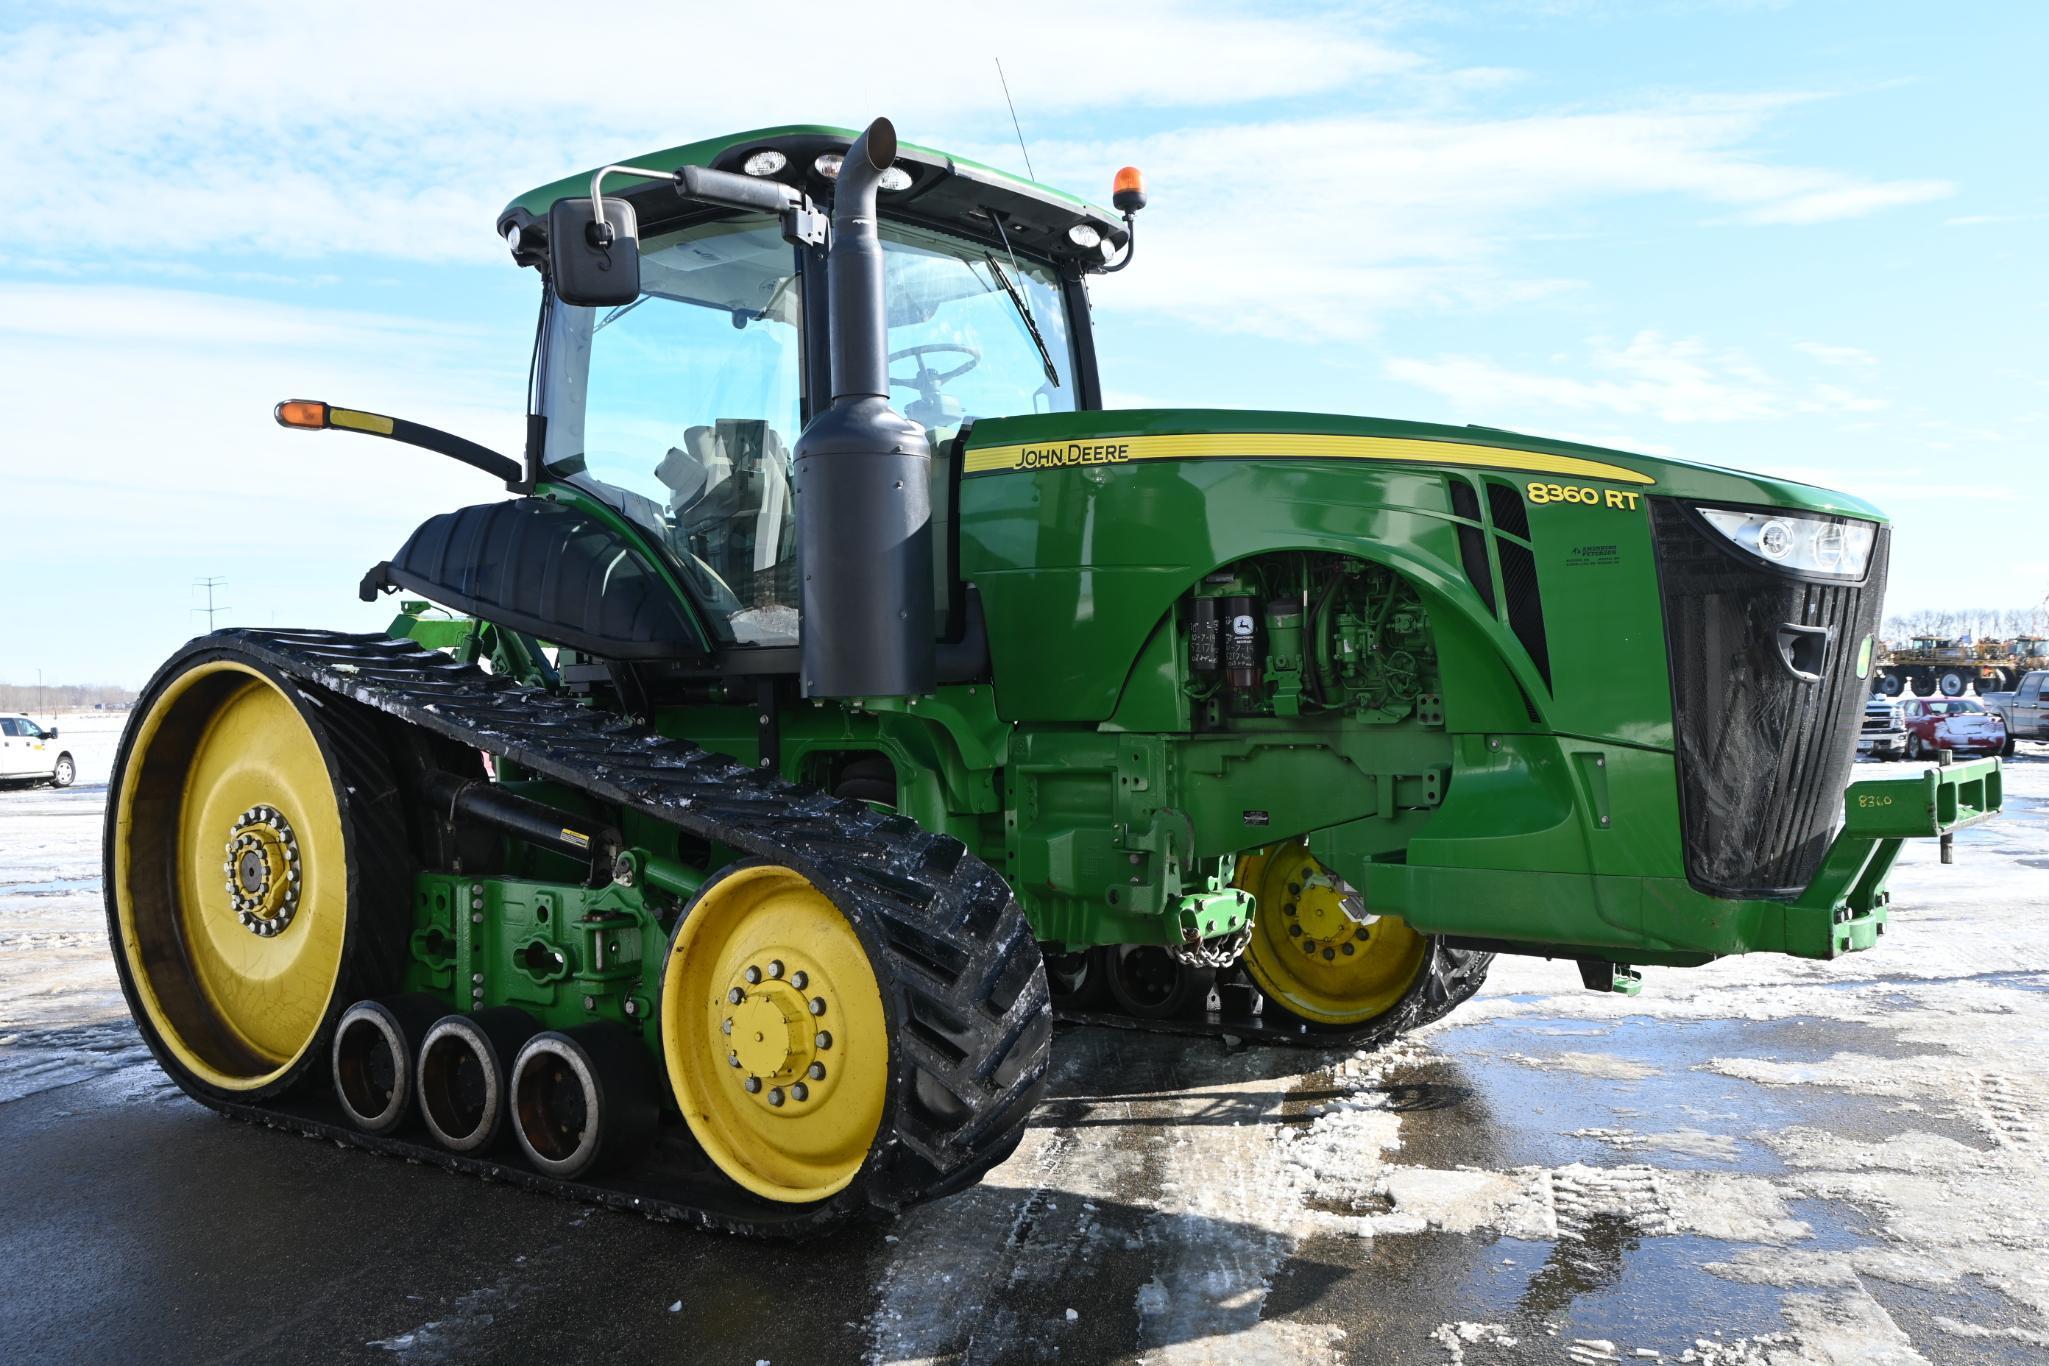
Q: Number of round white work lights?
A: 6